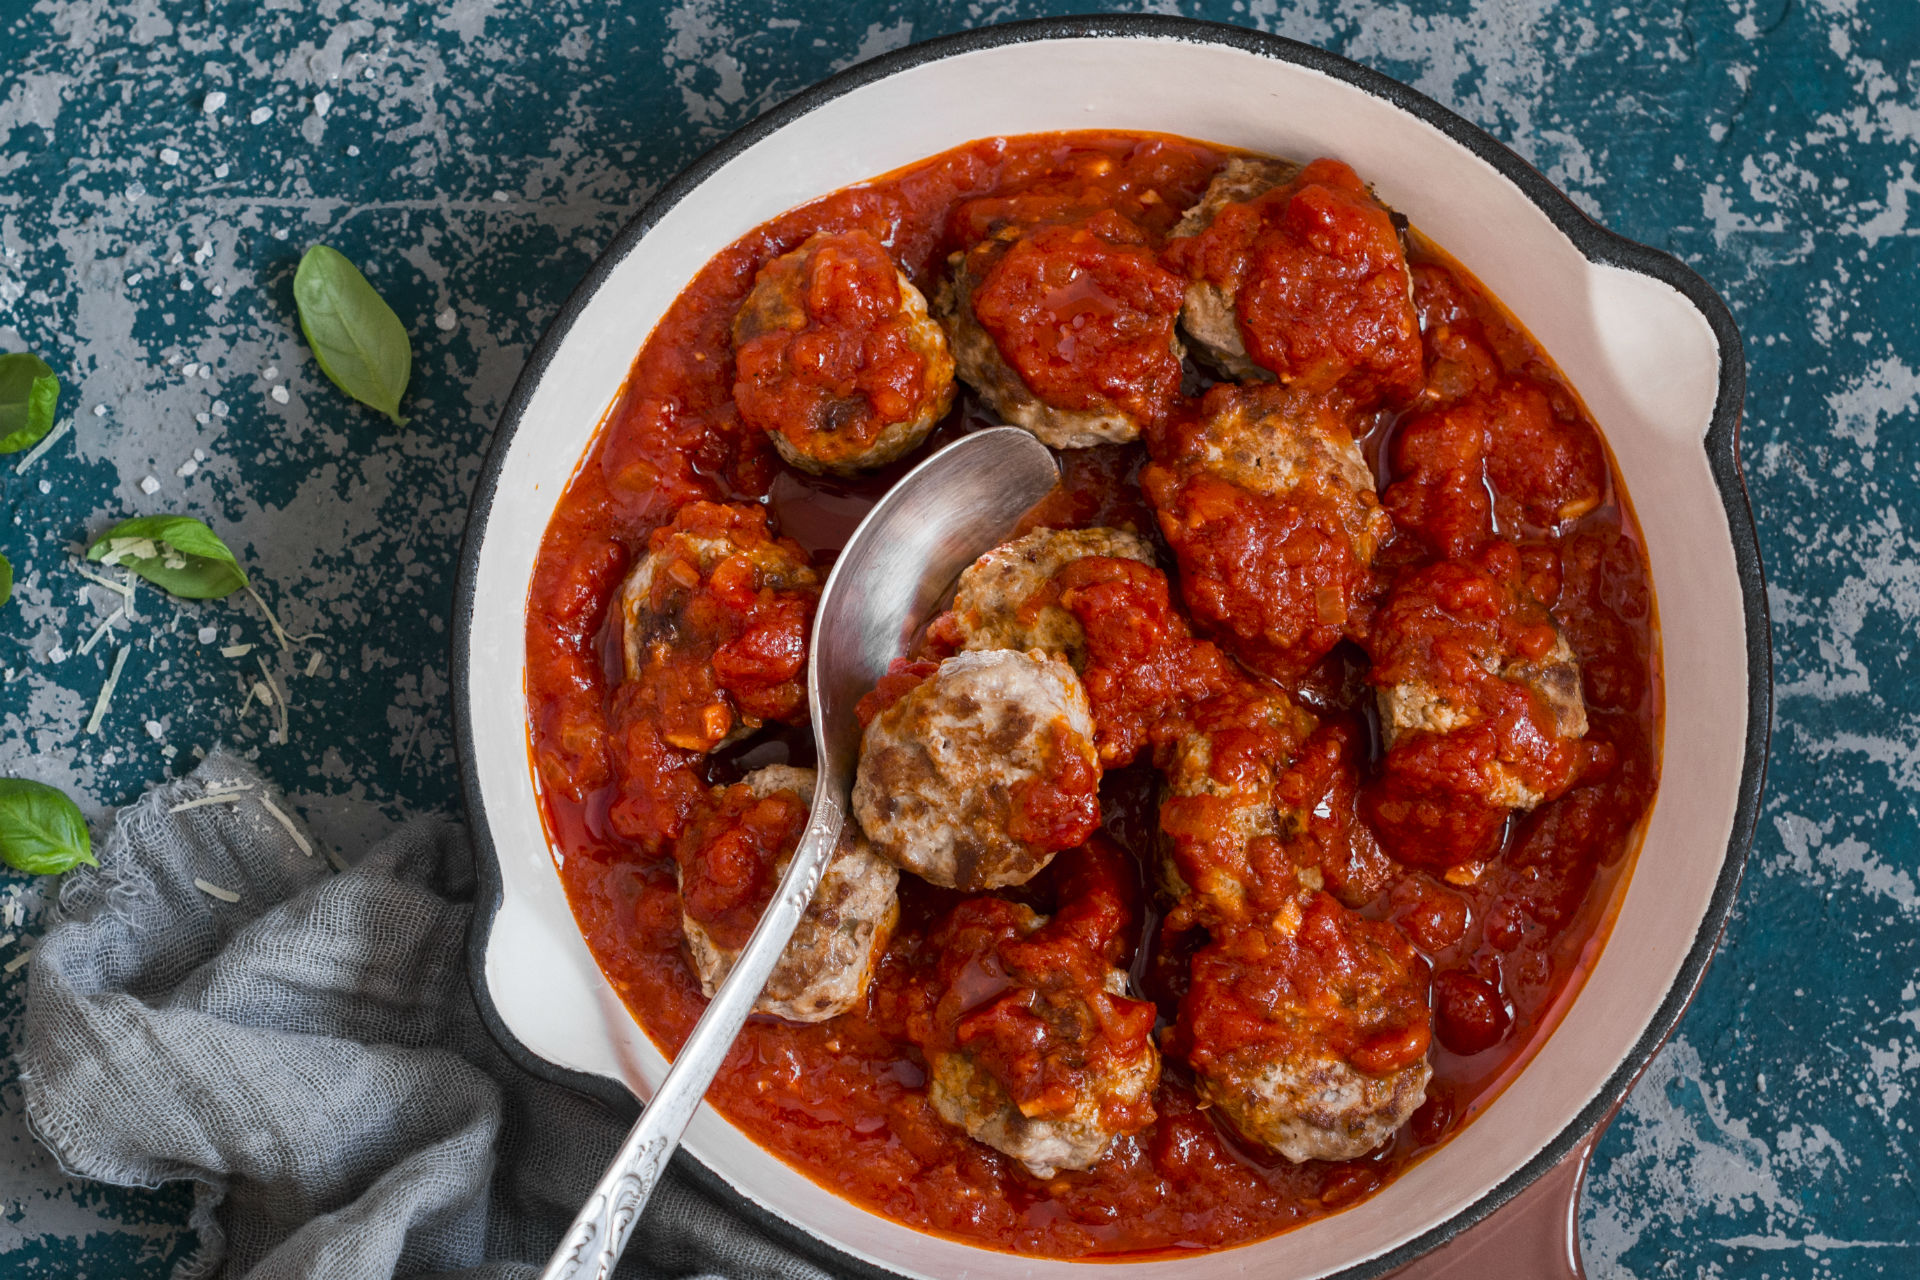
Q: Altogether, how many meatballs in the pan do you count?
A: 12